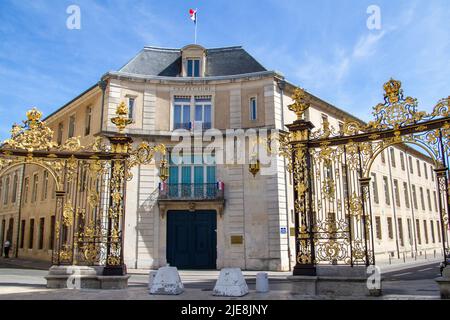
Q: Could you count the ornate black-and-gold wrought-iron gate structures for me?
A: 2